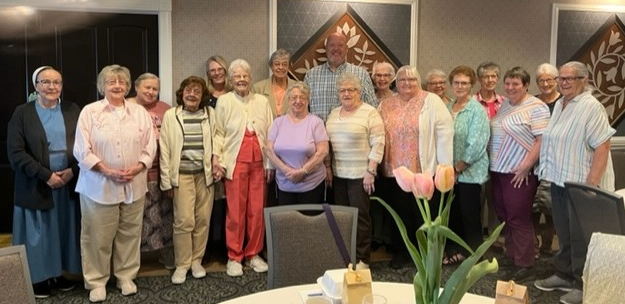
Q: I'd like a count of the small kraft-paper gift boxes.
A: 2